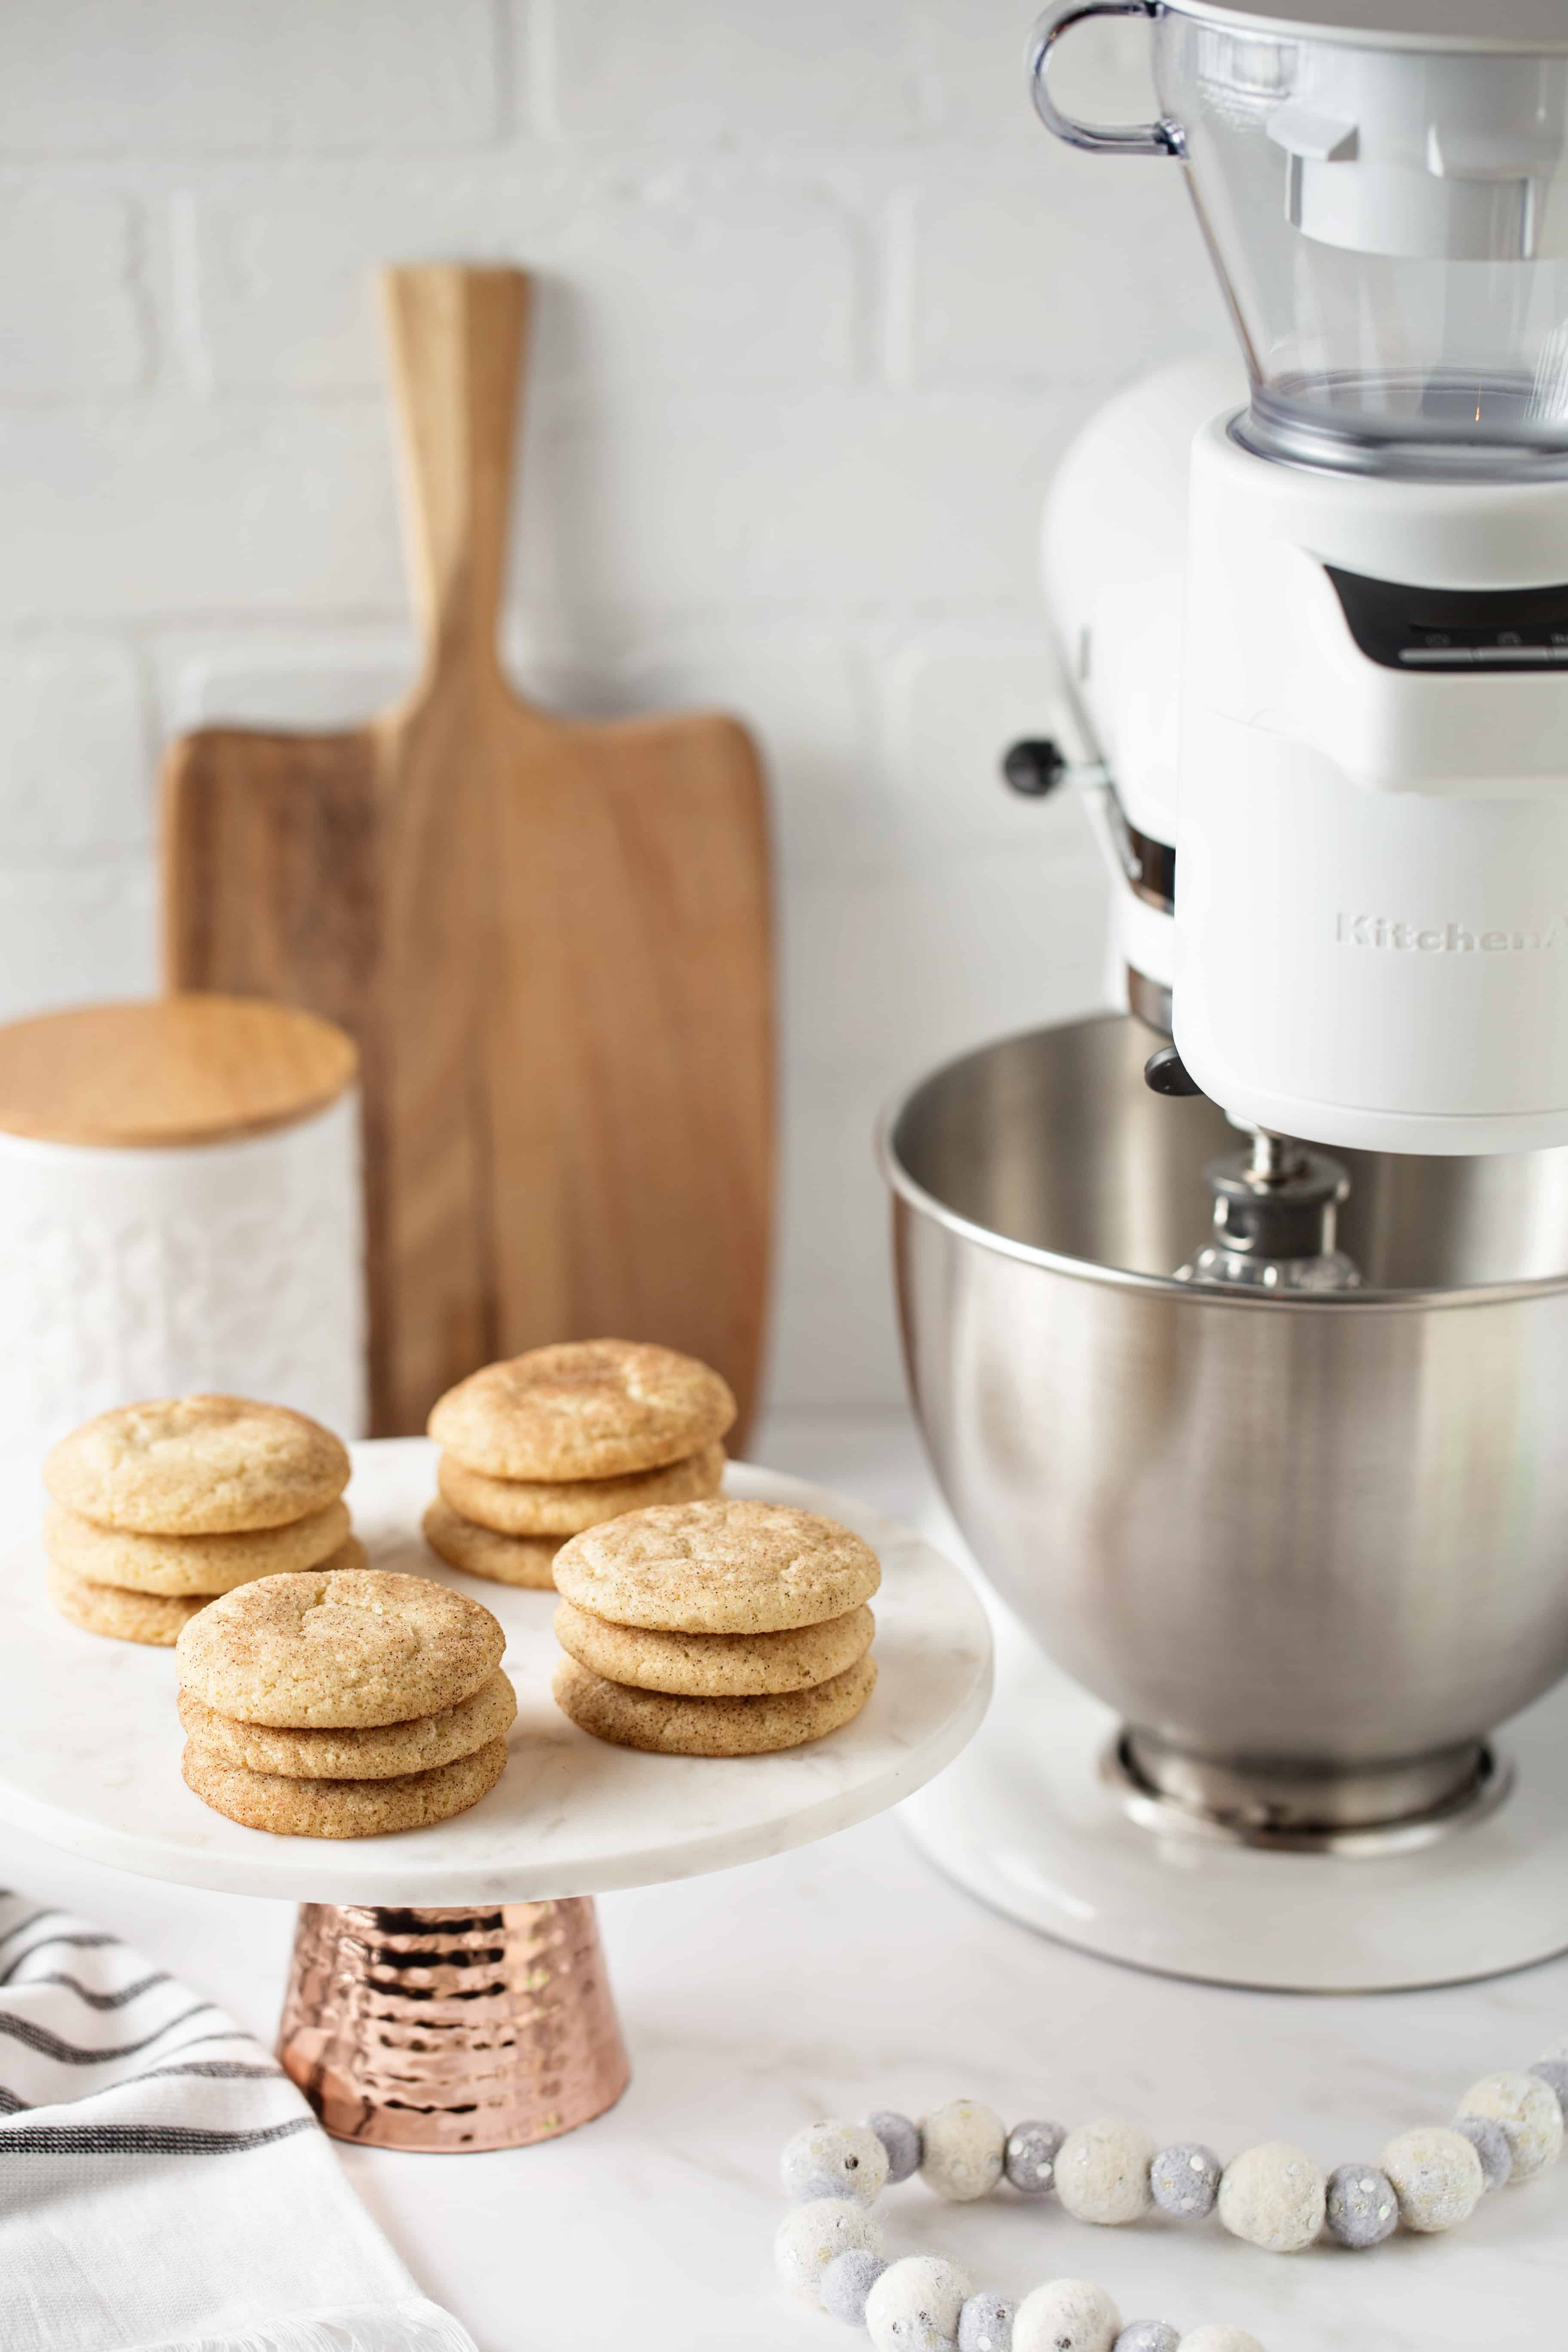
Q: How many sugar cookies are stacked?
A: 12